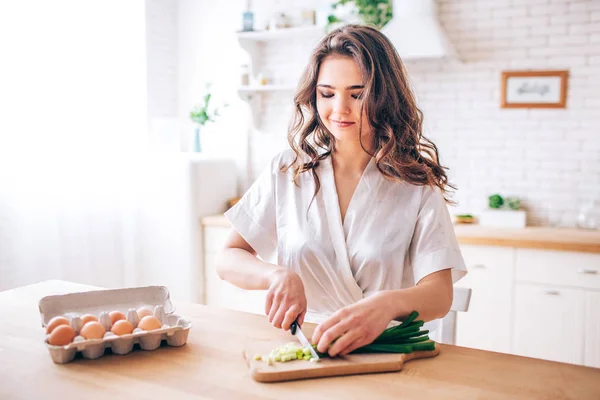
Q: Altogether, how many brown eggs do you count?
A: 8